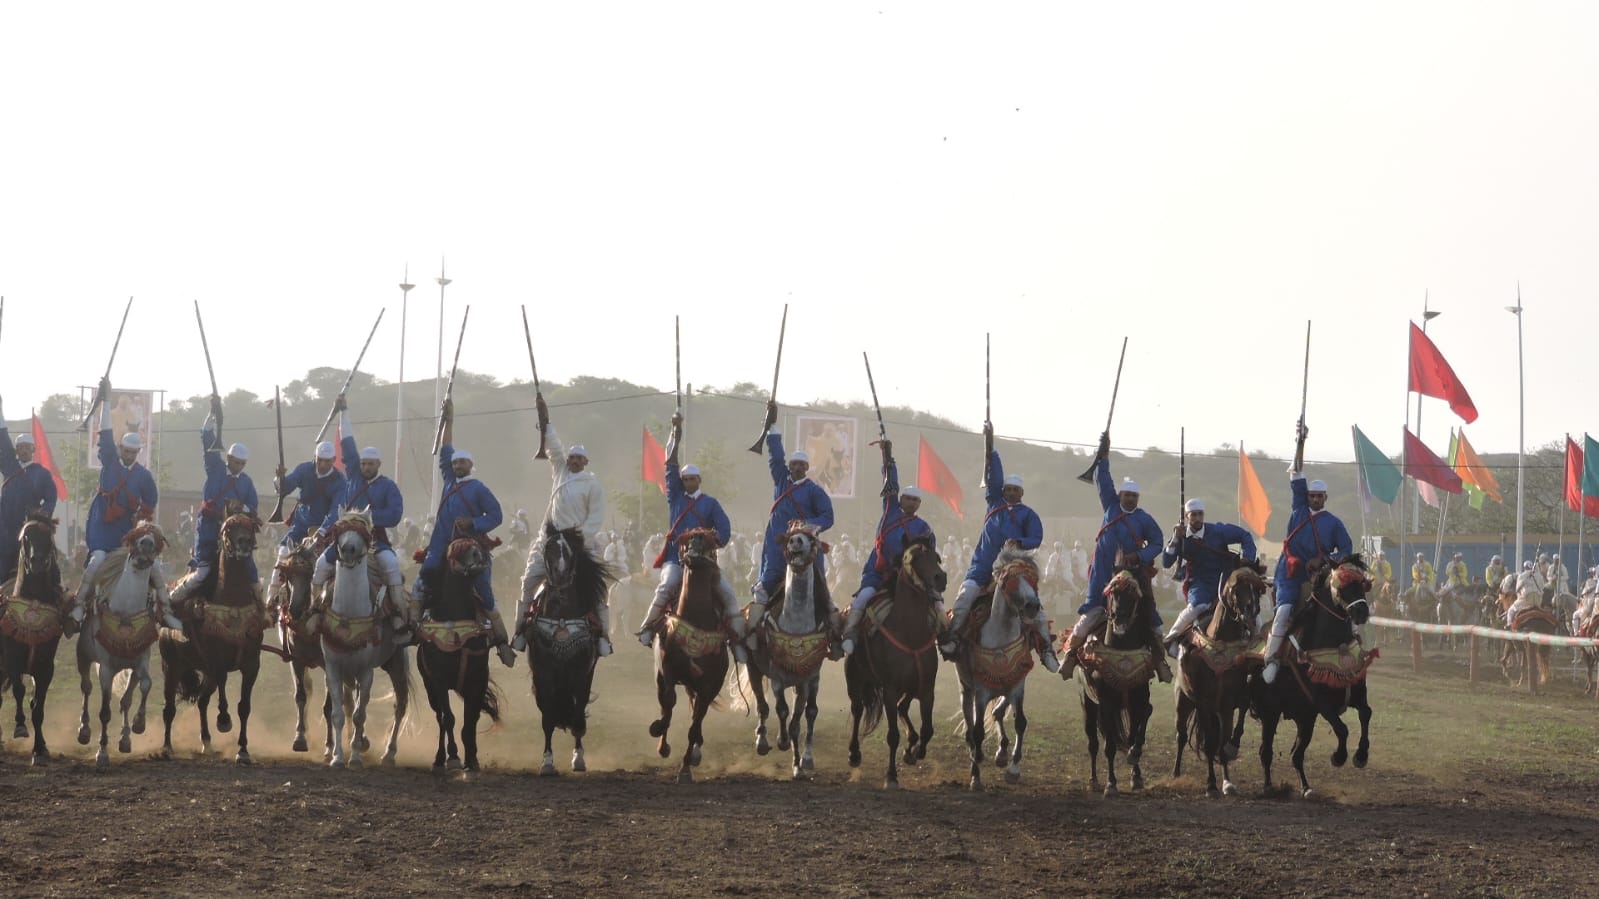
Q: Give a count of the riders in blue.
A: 13